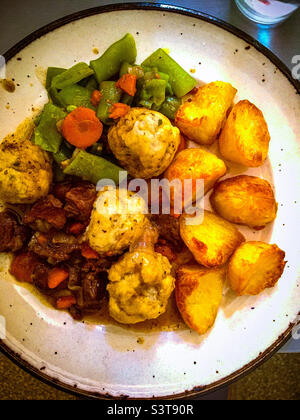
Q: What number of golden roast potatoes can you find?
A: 7